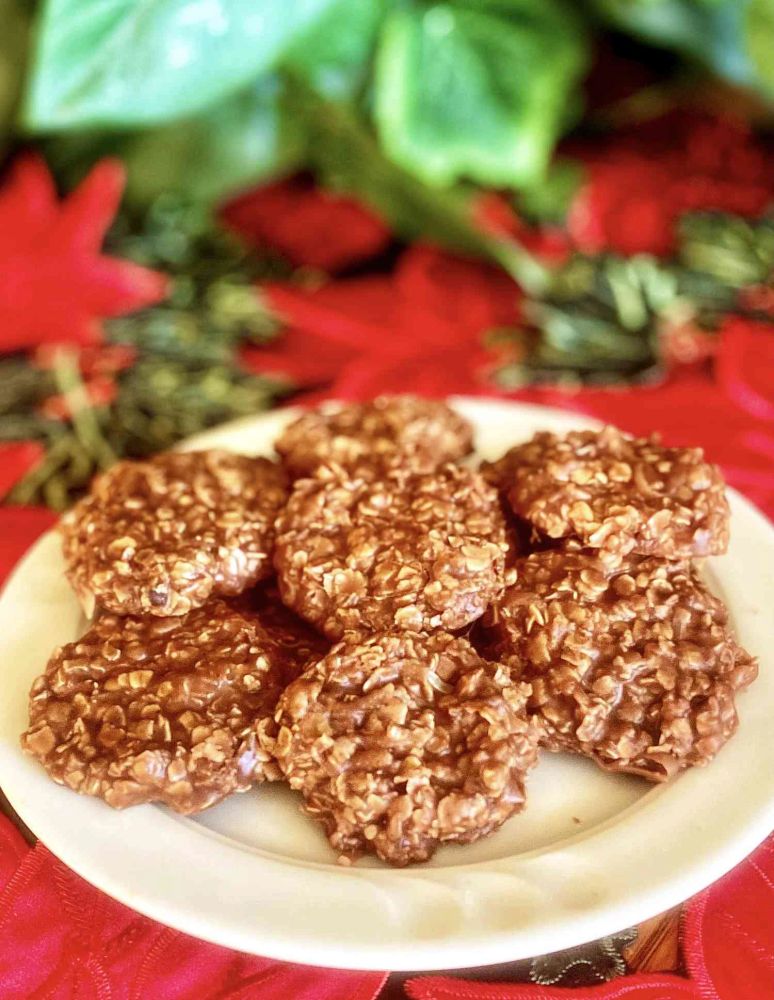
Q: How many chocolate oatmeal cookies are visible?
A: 7